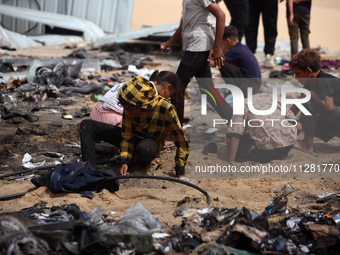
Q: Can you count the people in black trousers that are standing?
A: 3